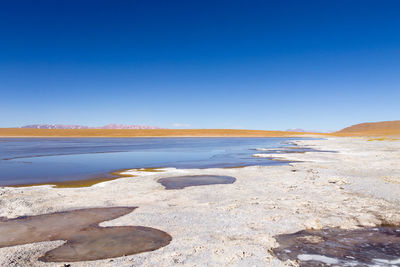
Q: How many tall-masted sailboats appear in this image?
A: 0